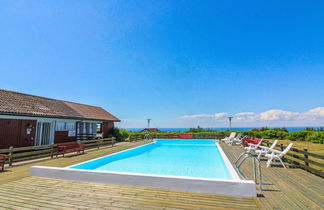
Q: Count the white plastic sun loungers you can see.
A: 6